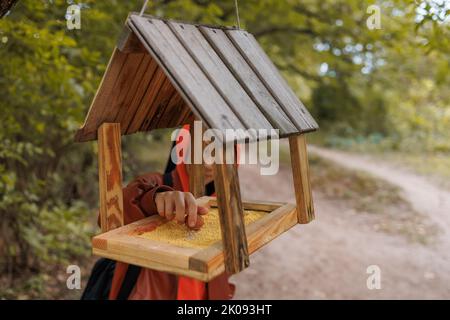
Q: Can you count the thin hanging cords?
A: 2